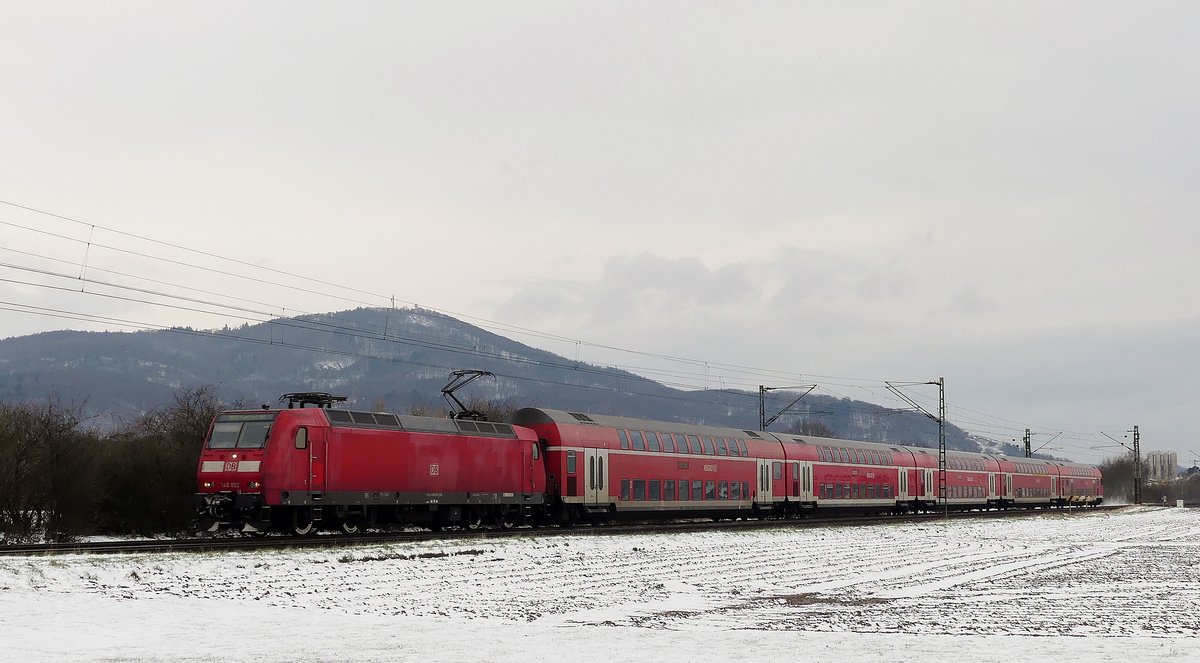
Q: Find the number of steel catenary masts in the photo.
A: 4